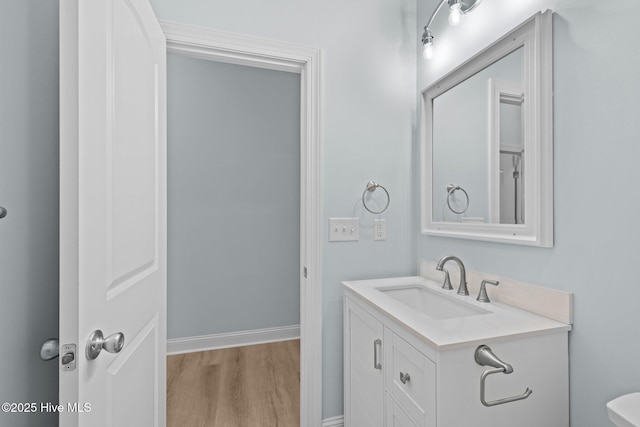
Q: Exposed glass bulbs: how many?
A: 2